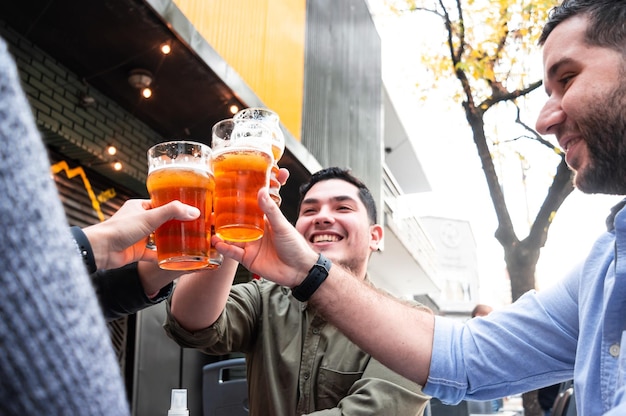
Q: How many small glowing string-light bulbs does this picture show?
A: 5